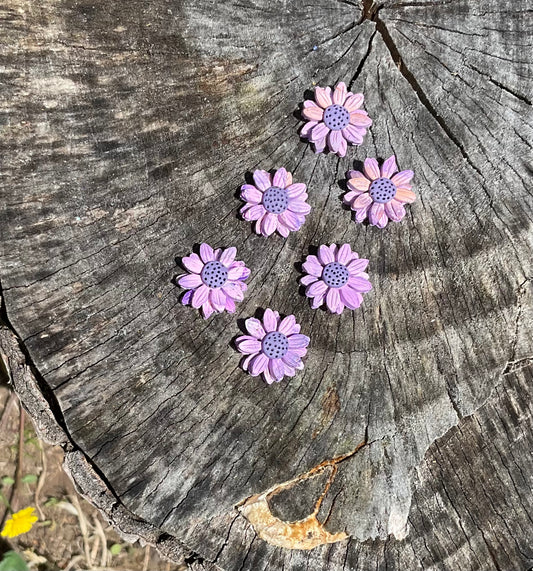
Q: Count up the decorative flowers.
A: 6